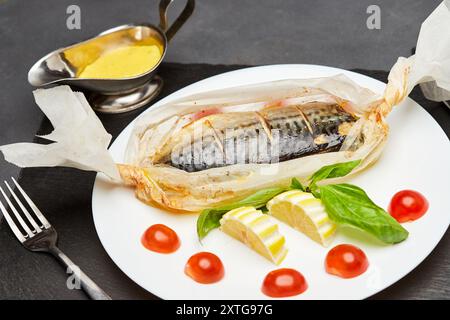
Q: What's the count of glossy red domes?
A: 5